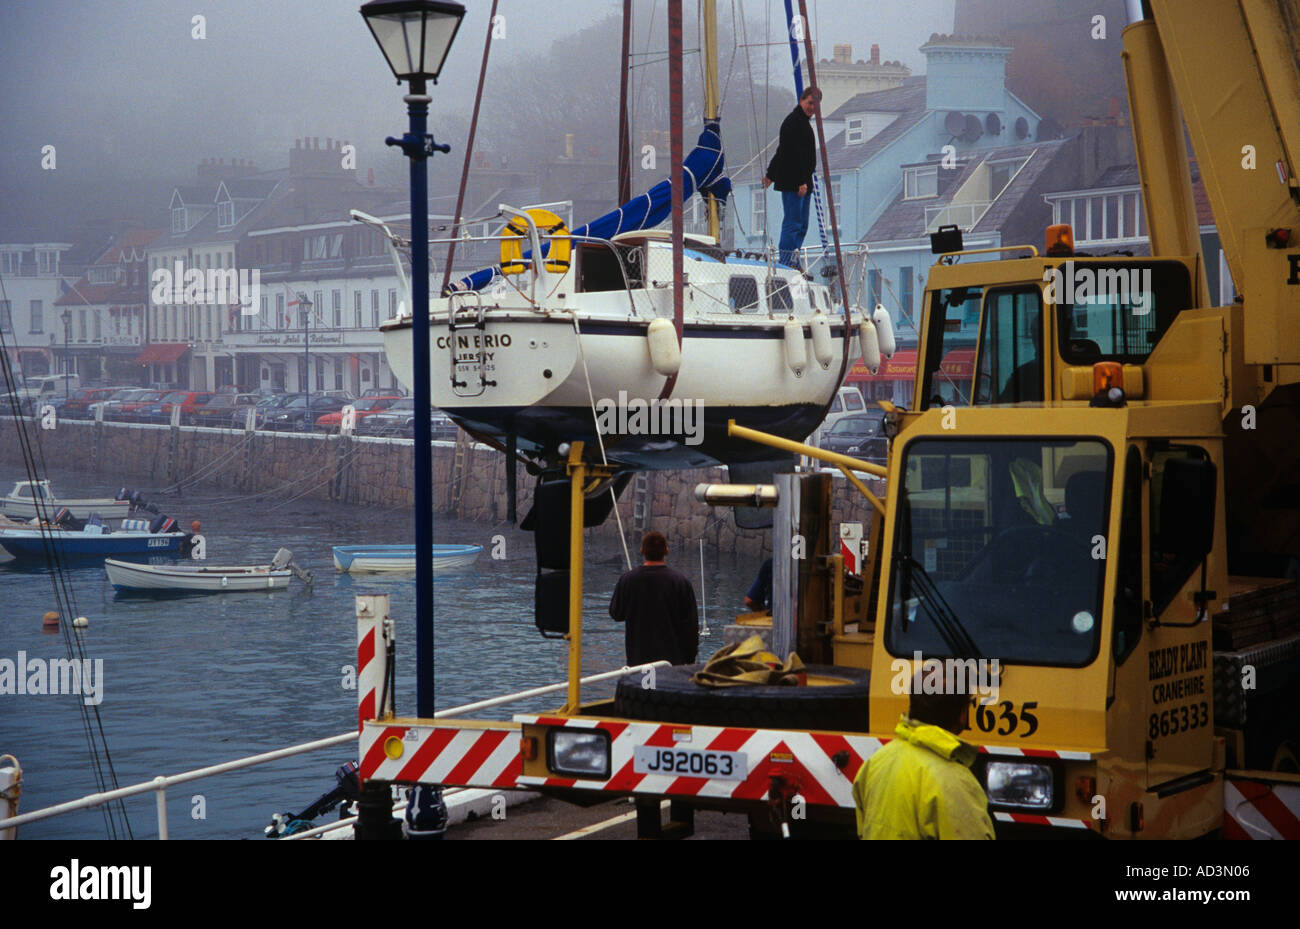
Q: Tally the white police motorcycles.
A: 0